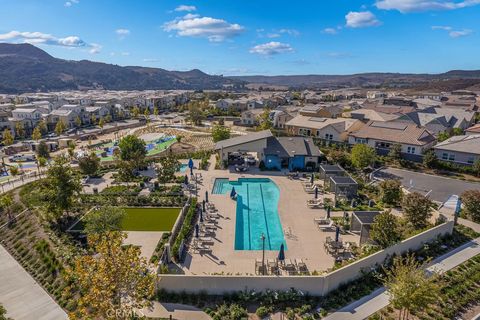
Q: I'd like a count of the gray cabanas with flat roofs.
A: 3